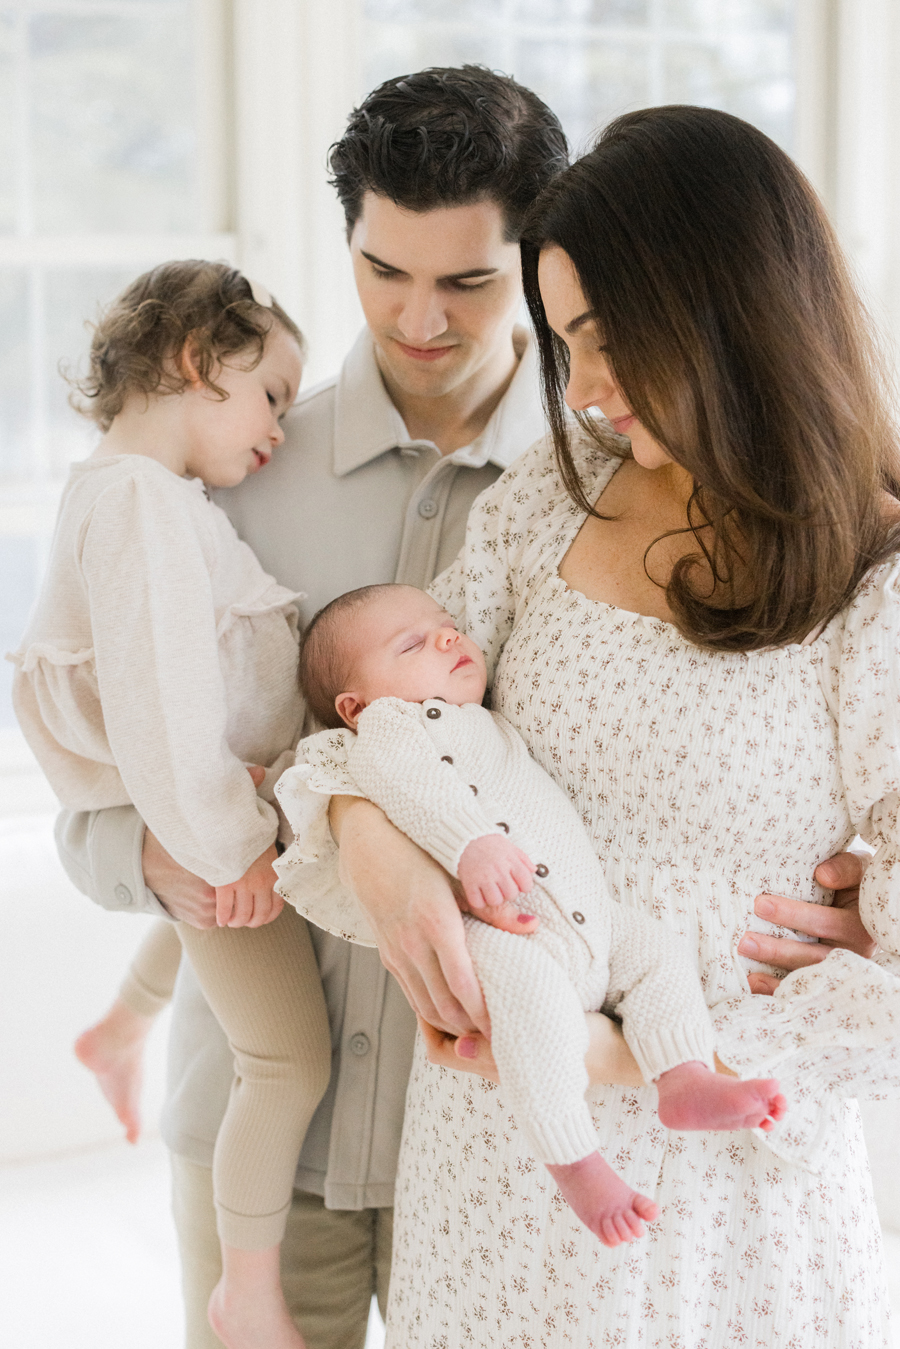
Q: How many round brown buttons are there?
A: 6